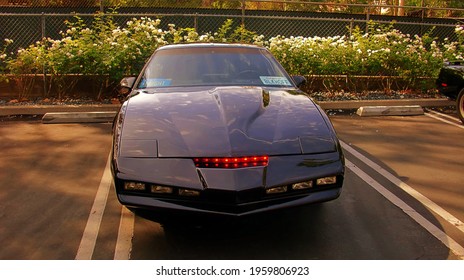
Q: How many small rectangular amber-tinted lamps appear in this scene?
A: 6